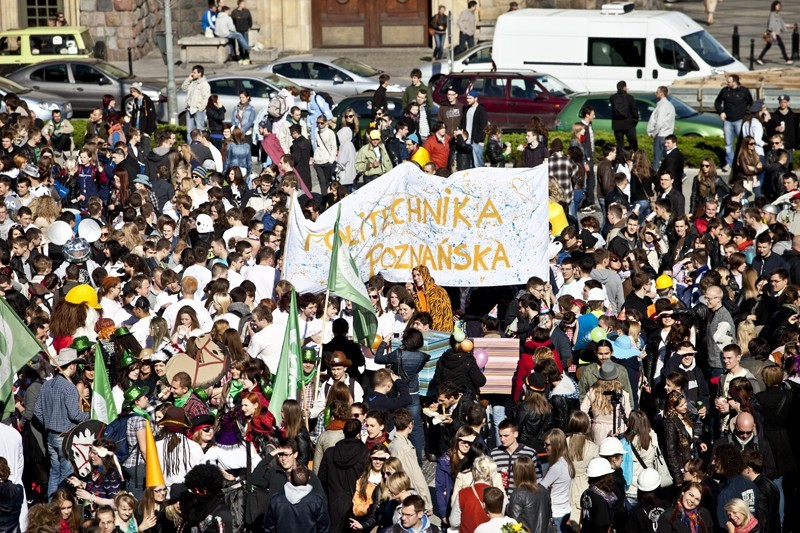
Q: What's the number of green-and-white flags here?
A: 4